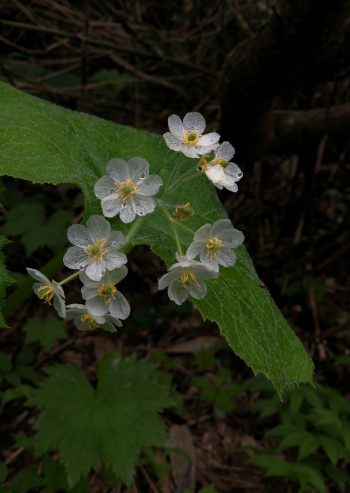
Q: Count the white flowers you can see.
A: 9